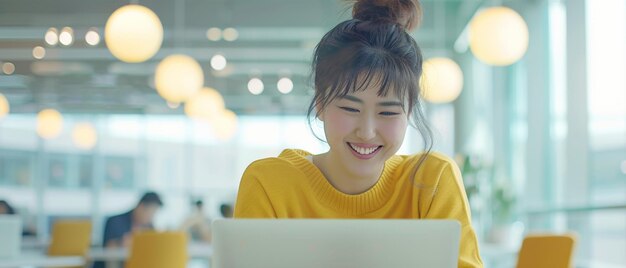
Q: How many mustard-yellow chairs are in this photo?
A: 3